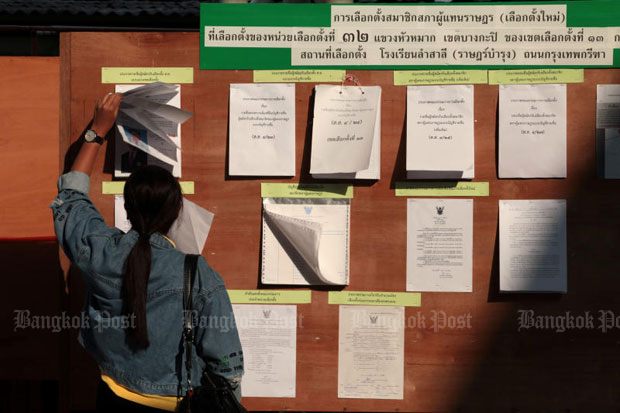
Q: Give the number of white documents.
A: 12